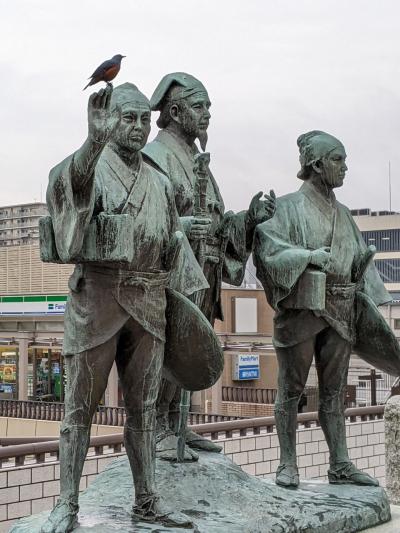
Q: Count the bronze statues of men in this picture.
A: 3